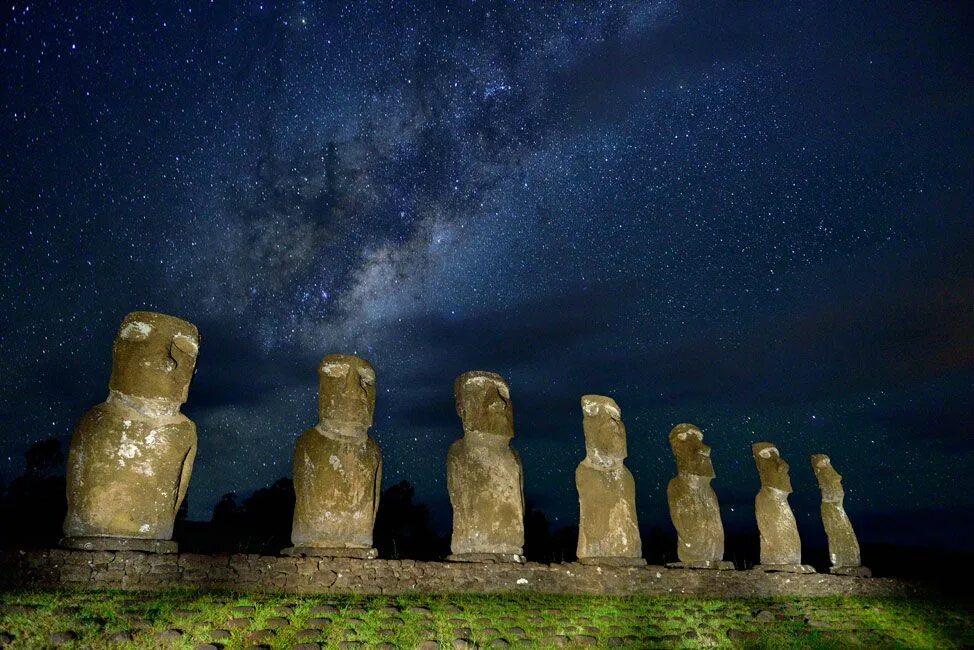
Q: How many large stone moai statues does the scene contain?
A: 7